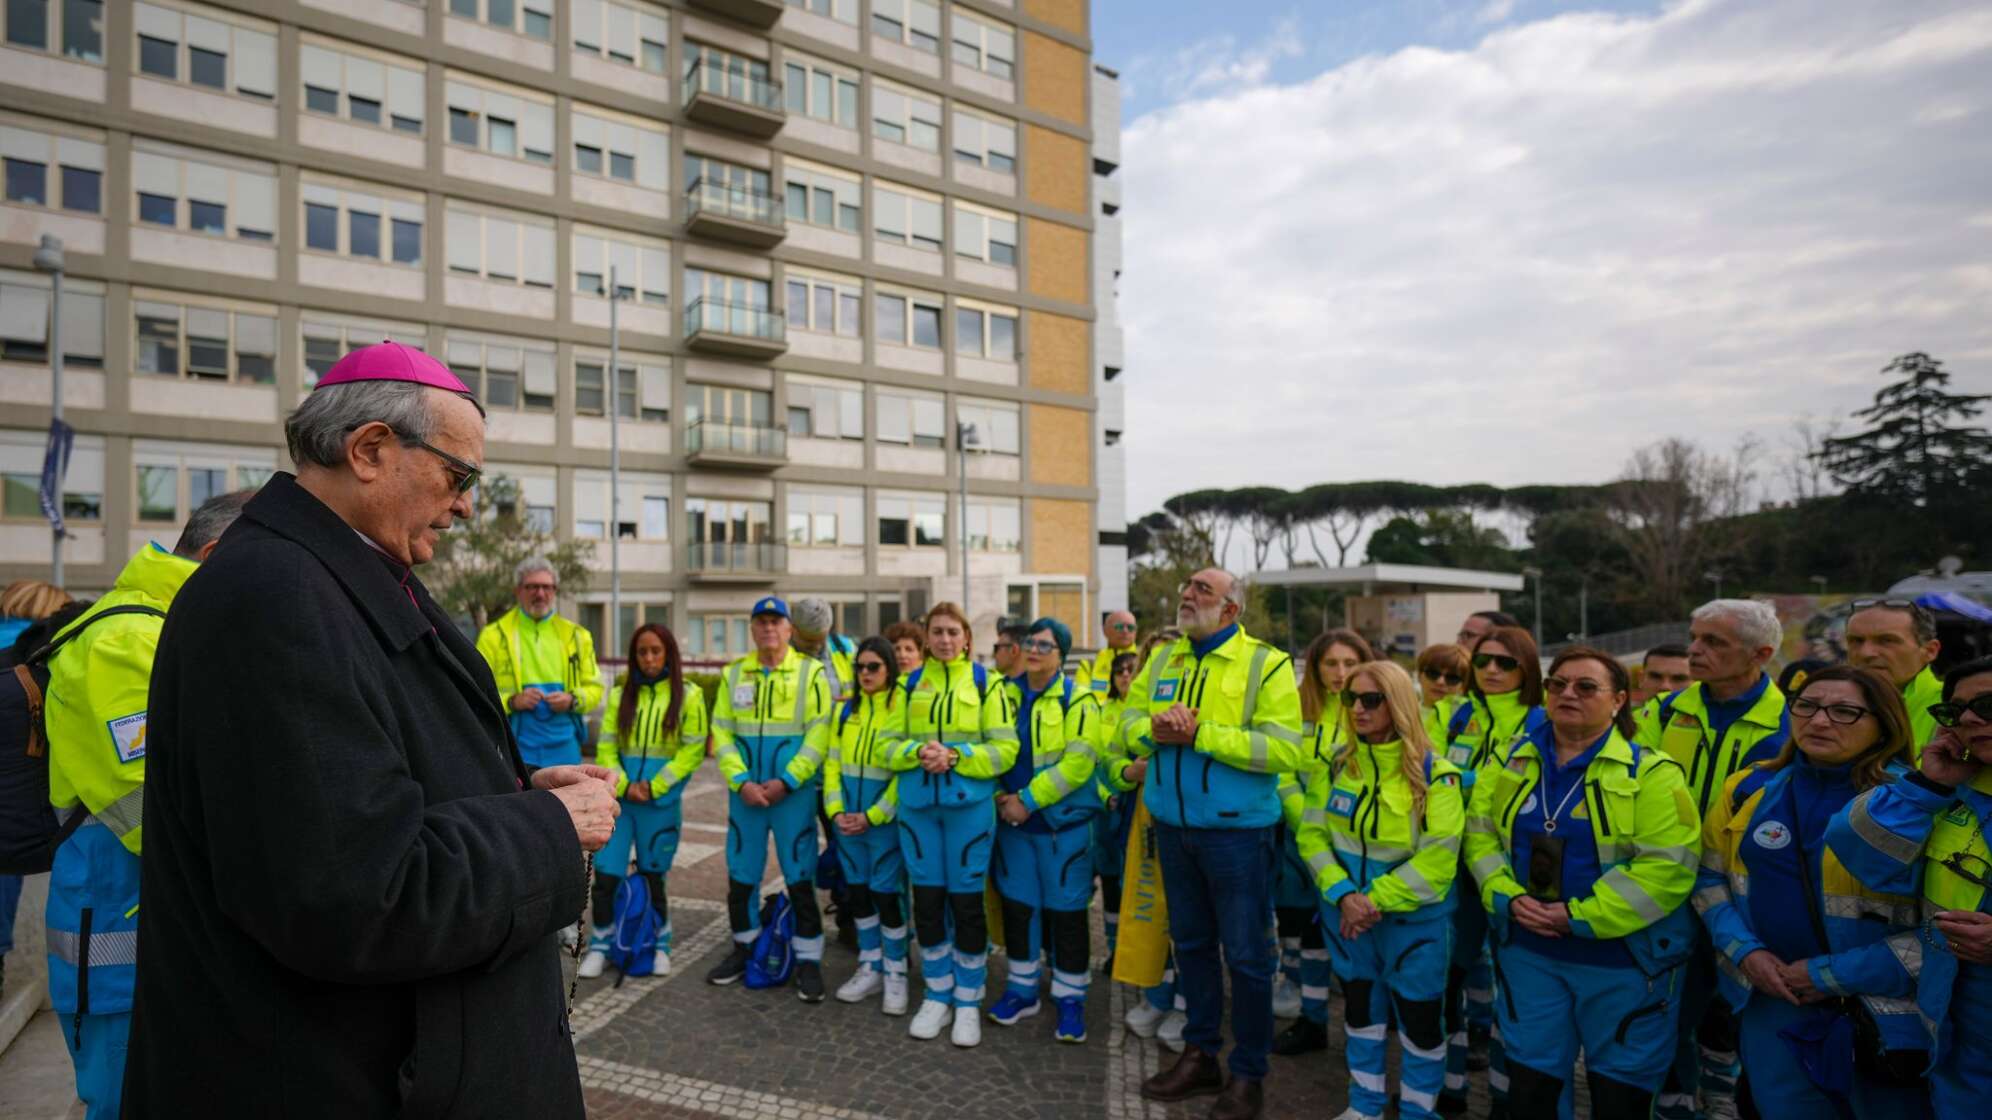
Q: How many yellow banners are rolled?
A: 1